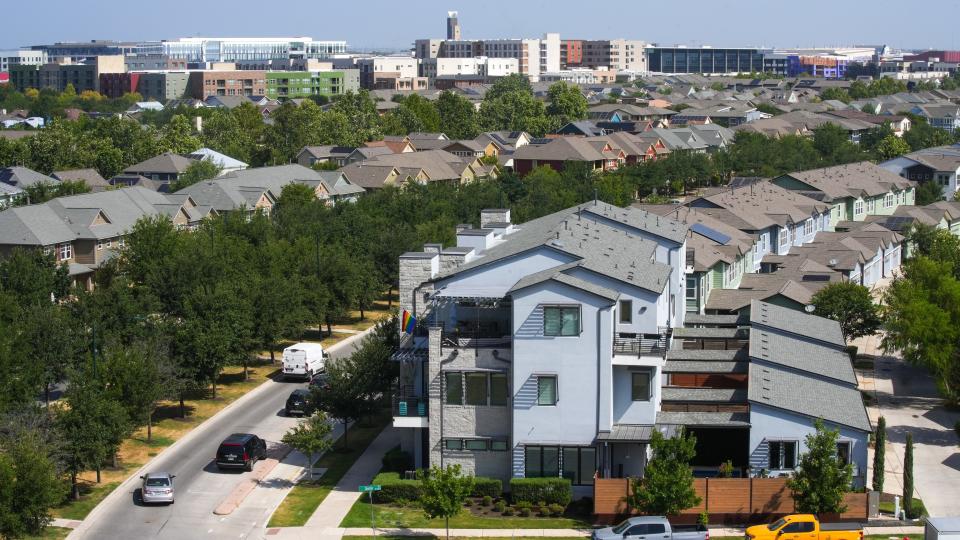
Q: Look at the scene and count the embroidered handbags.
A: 0